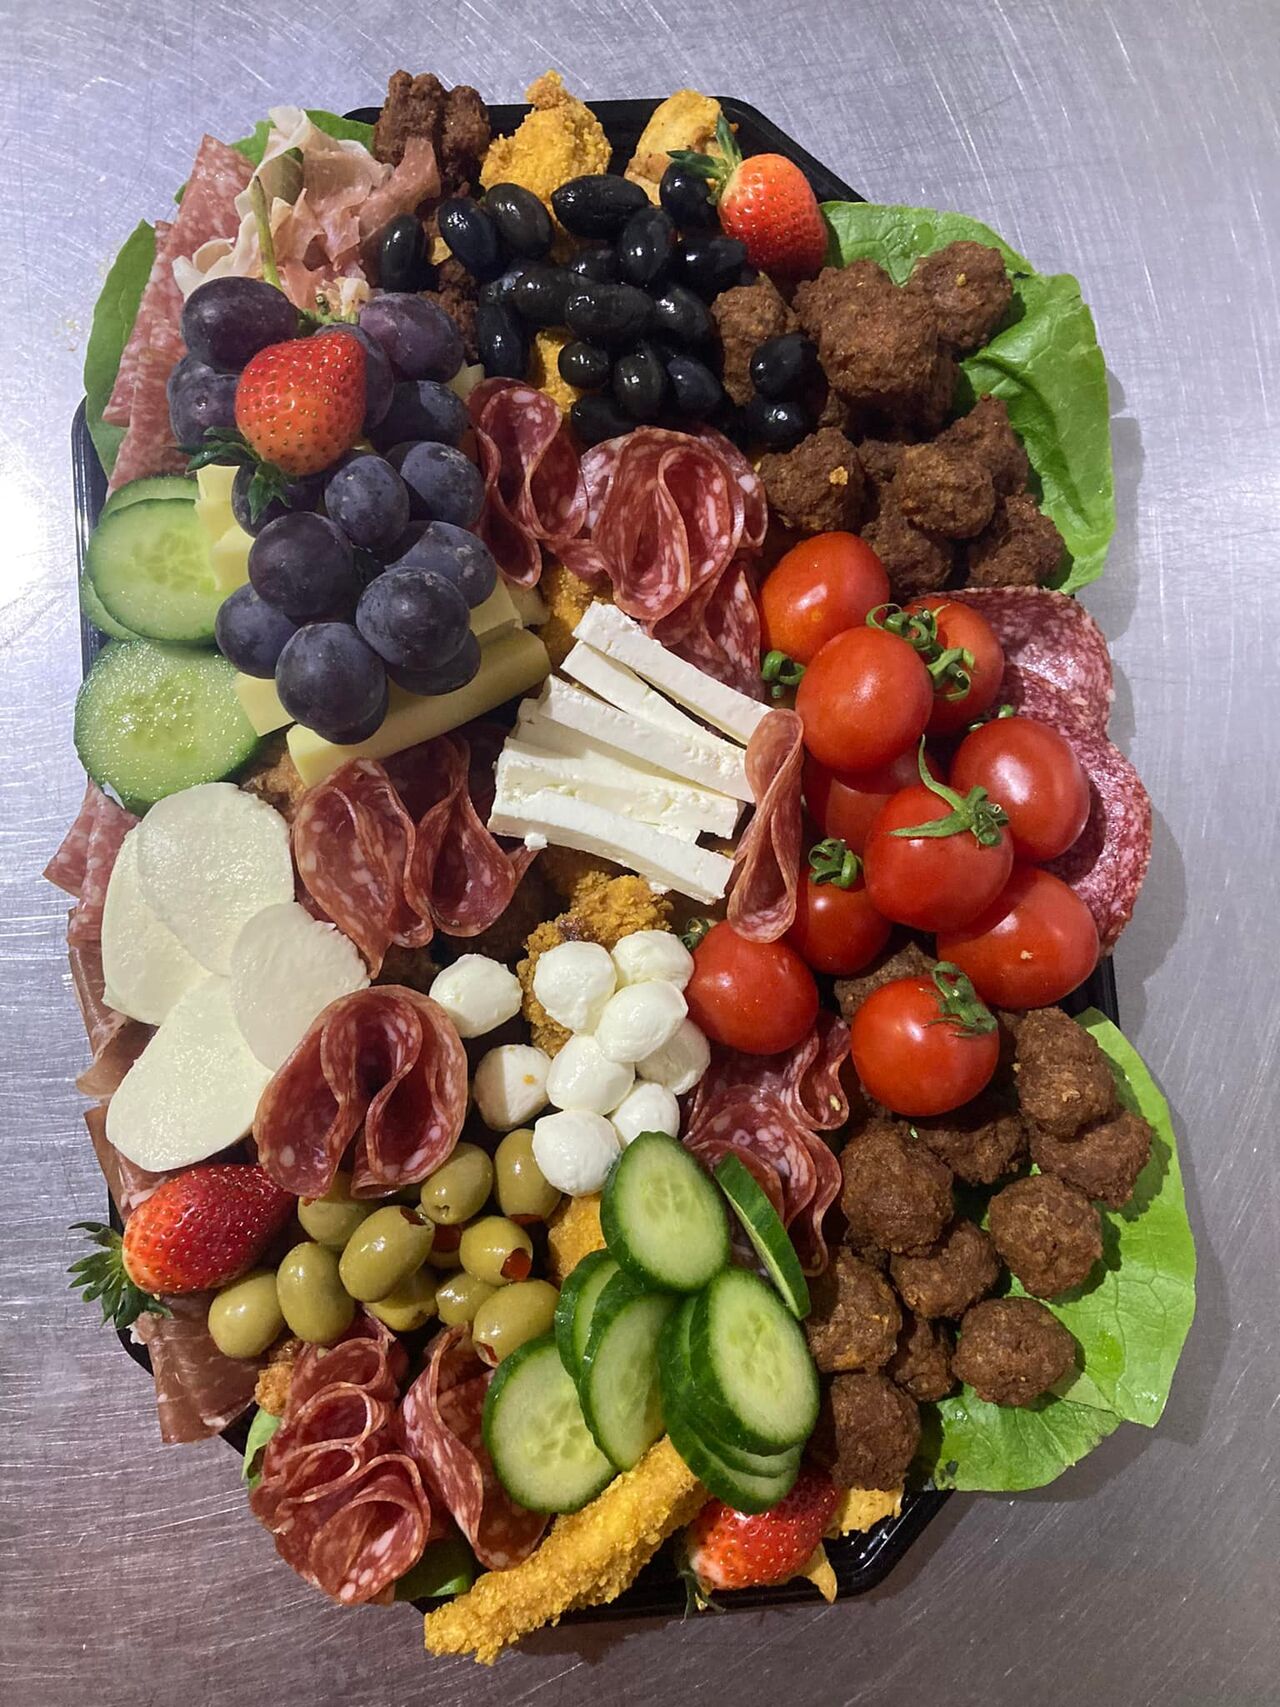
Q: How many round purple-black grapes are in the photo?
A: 15